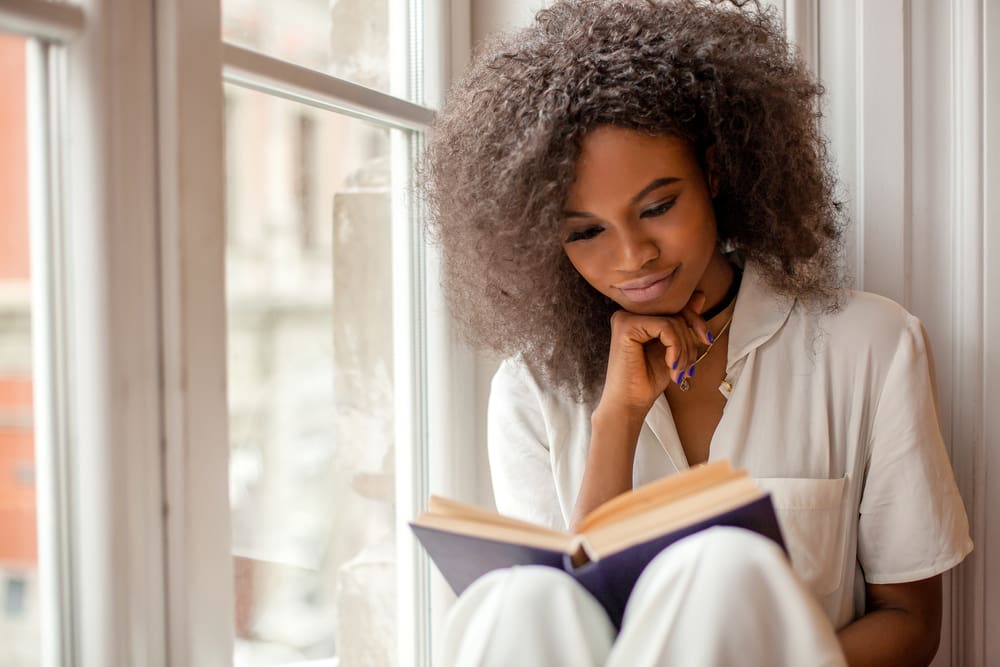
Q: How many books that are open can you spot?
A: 1